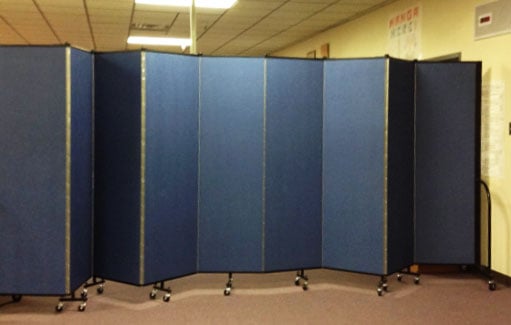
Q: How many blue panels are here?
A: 9